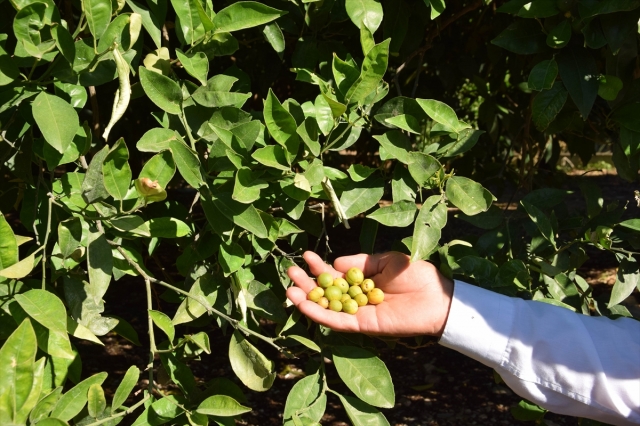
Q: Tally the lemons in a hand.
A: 14